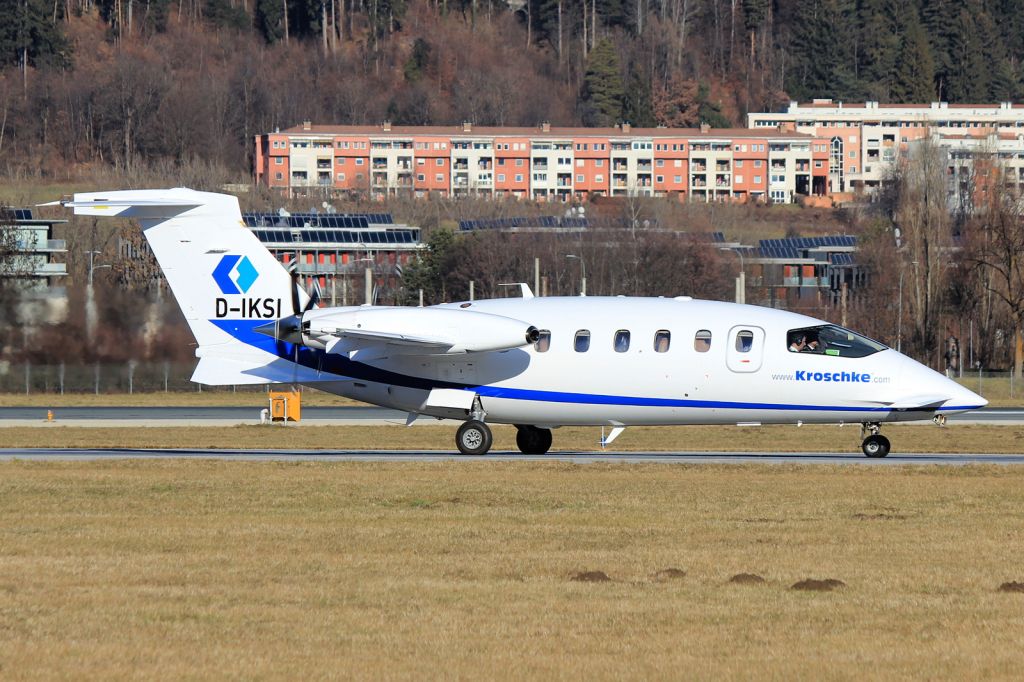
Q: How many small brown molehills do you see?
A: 5